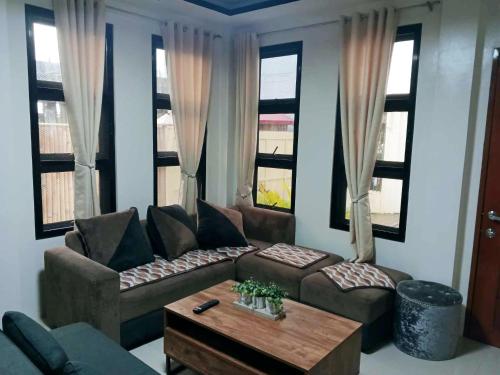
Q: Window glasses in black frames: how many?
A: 12